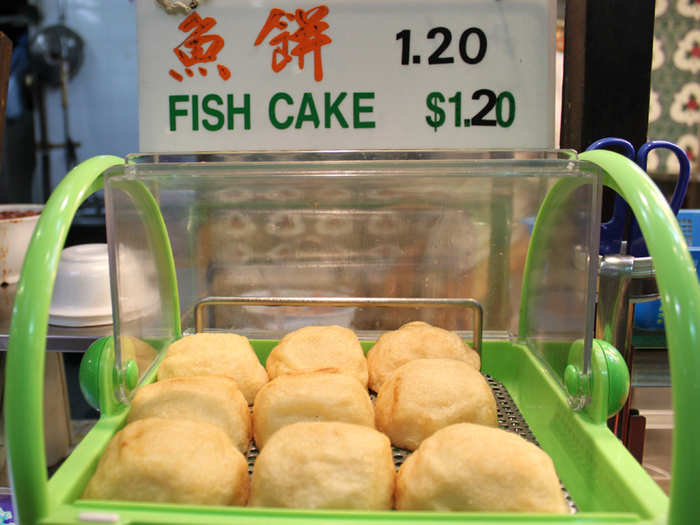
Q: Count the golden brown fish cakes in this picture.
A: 9